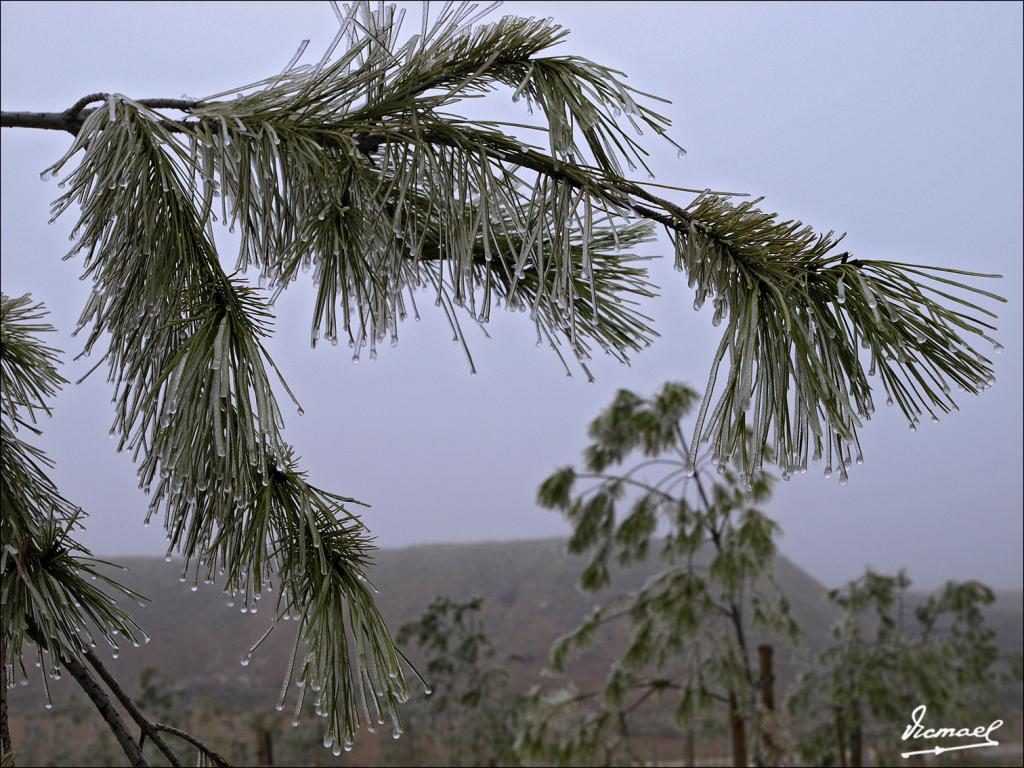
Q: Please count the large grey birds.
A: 0